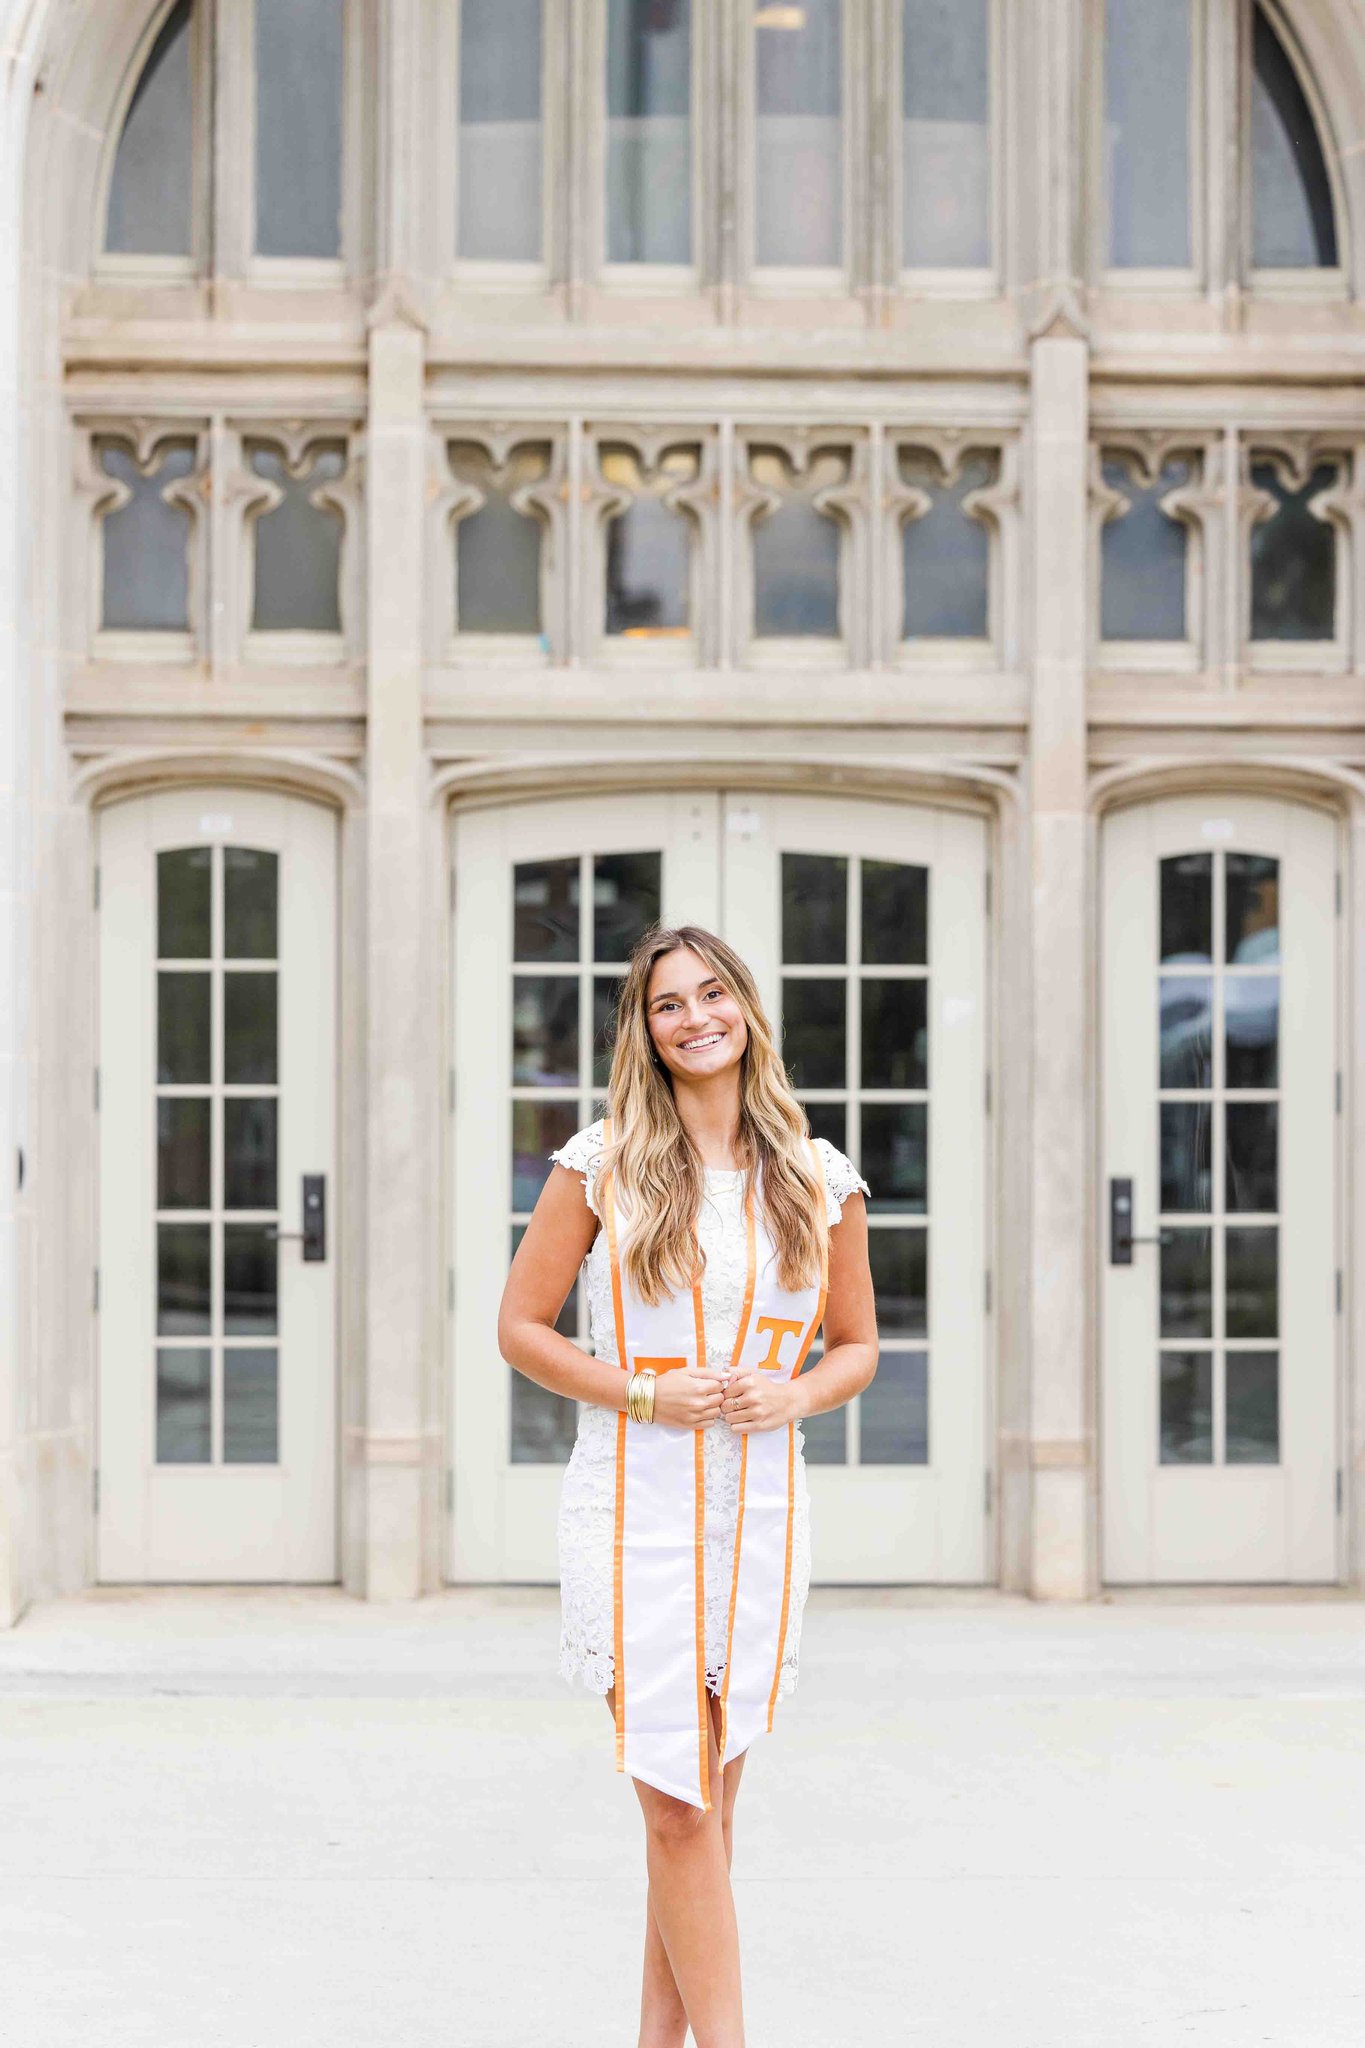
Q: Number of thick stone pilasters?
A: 2